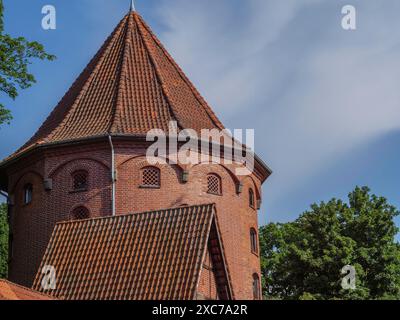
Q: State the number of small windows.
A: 8